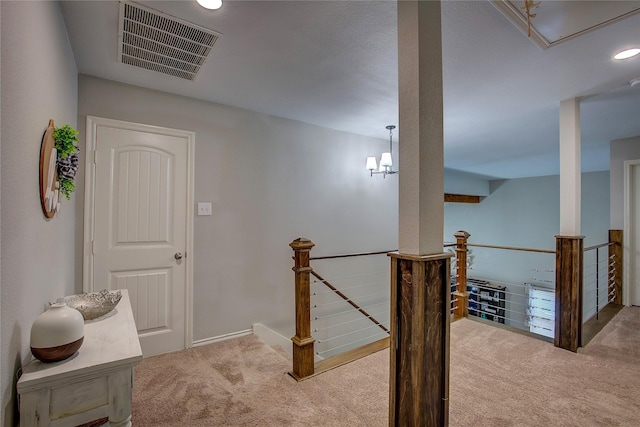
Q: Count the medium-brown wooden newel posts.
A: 2